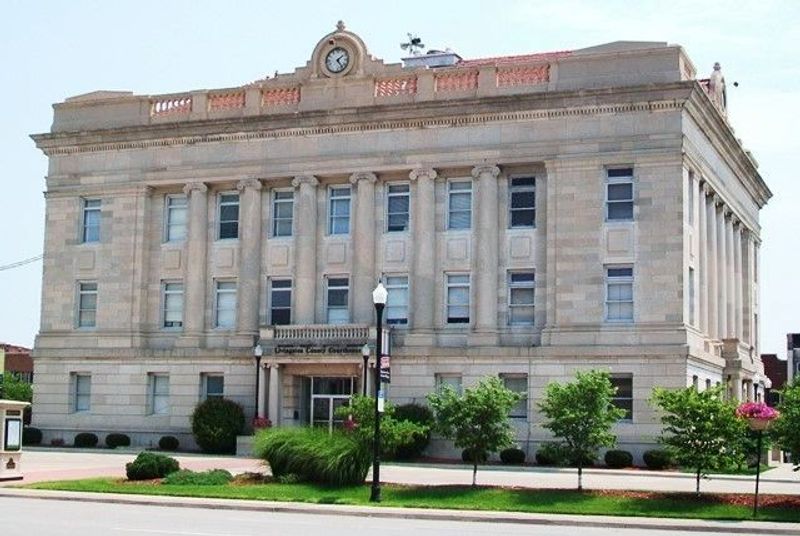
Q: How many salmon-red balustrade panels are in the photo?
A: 6